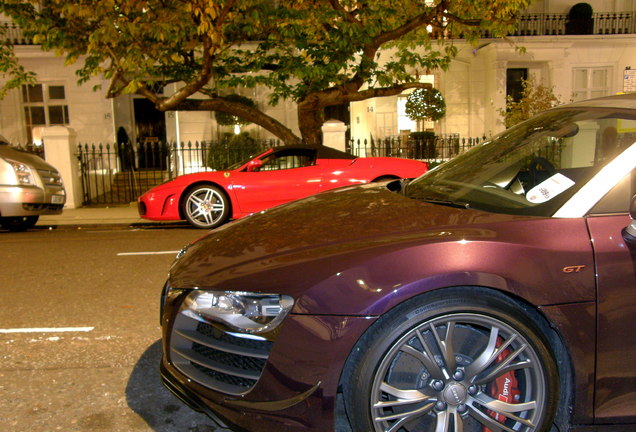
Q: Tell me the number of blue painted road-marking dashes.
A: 0